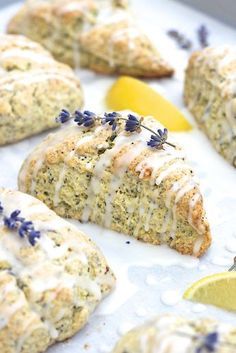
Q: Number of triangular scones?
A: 6